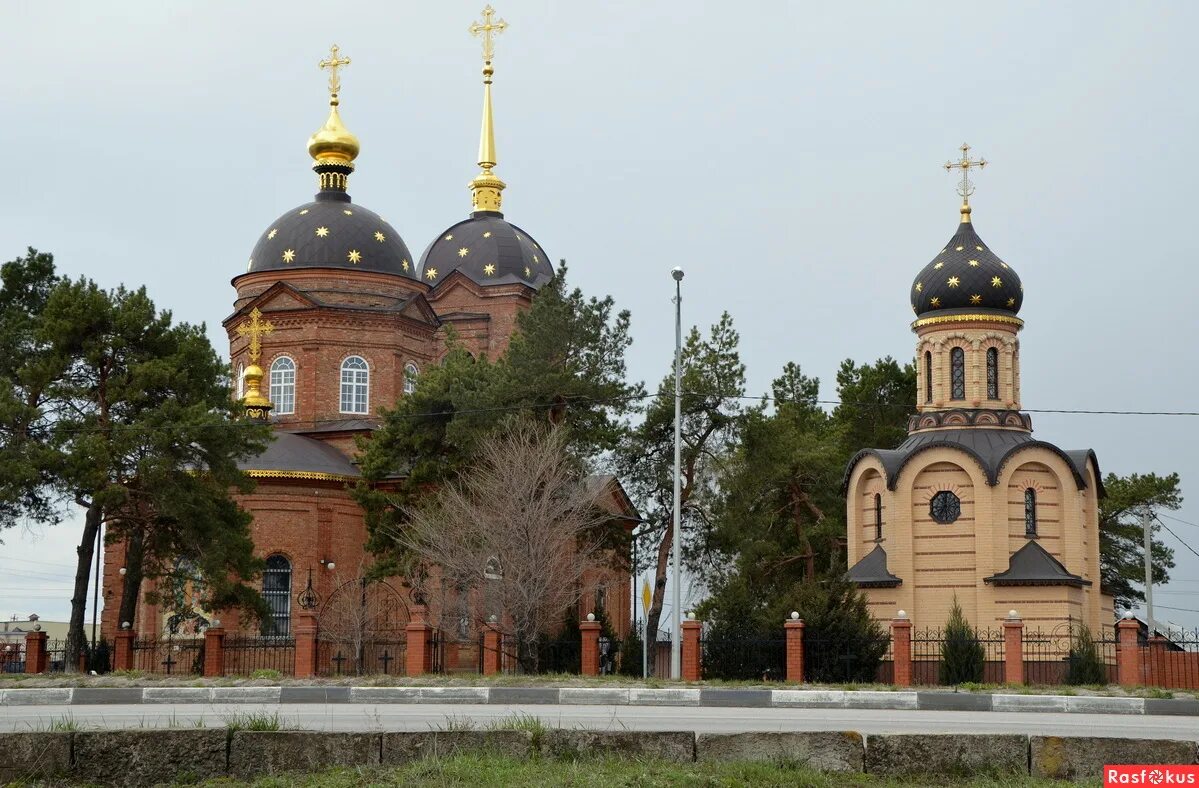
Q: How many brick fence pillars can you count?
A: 12